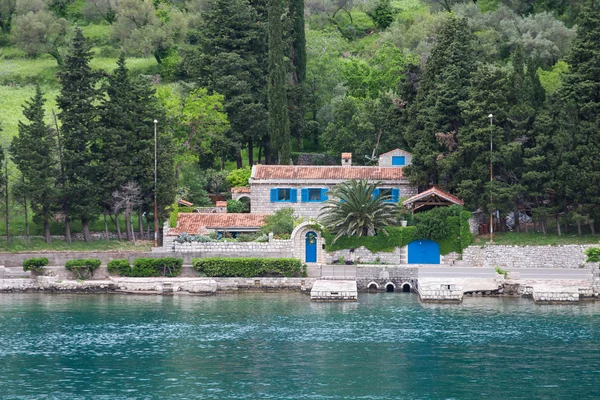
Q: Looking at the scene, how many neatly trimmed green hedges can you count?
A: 5